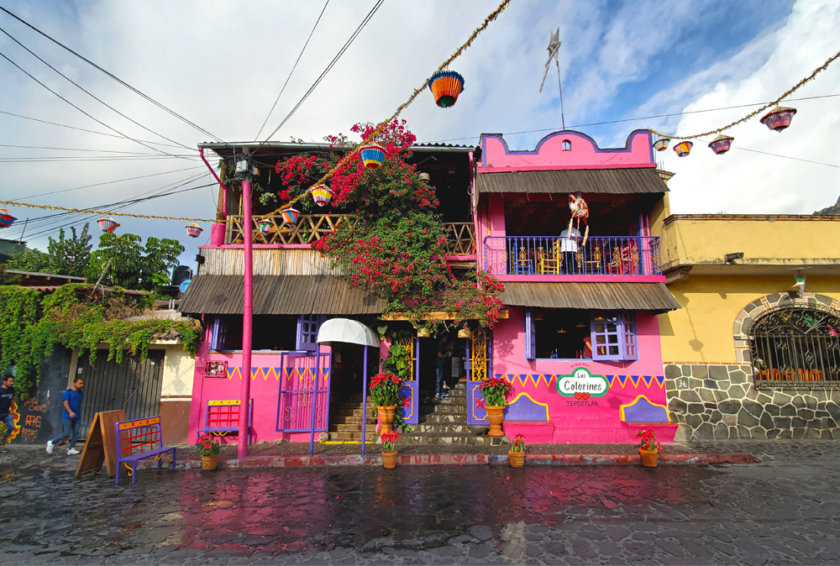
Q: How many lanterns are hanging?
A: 12